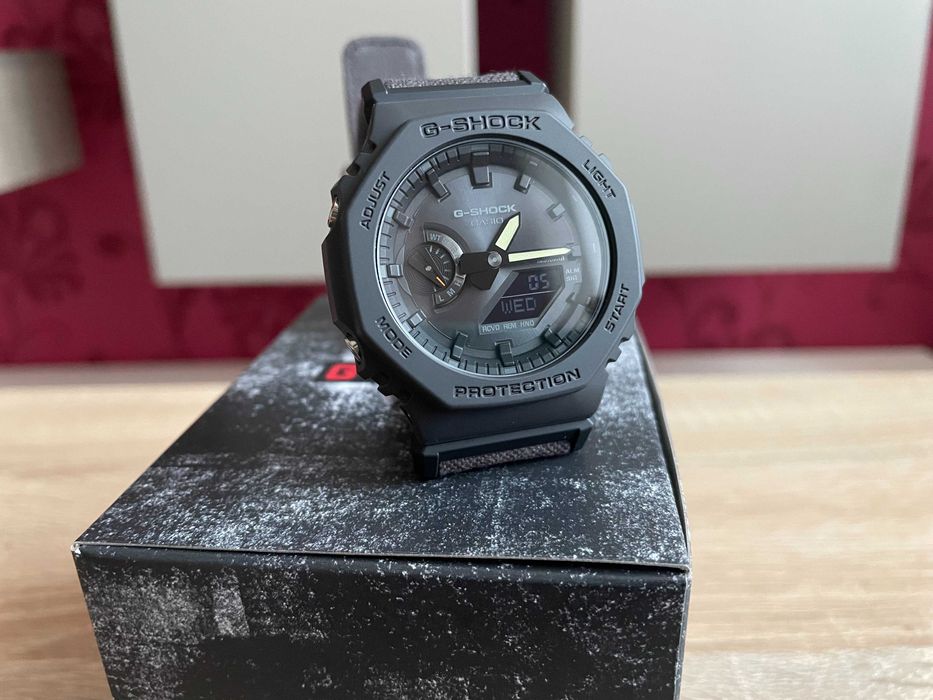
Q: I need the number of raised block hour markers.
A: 12